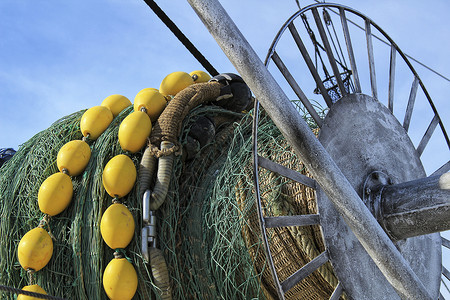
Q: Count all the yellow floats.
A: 13